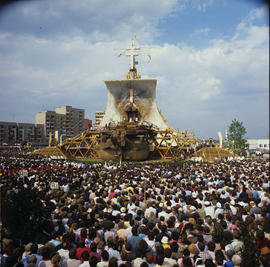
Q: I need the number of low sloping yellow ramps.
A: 2